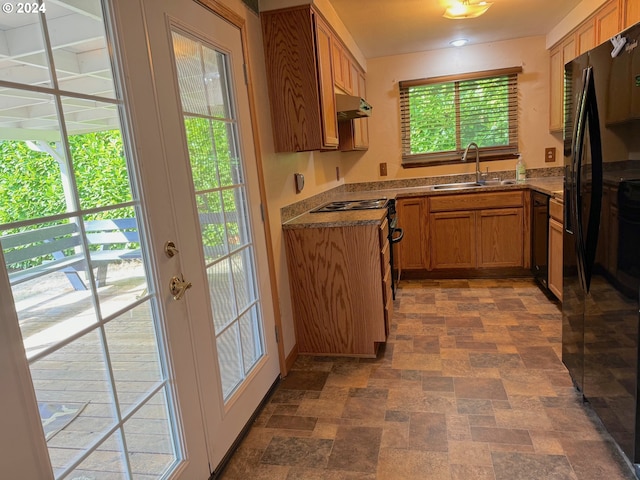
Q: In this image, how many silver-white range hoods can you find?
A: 1